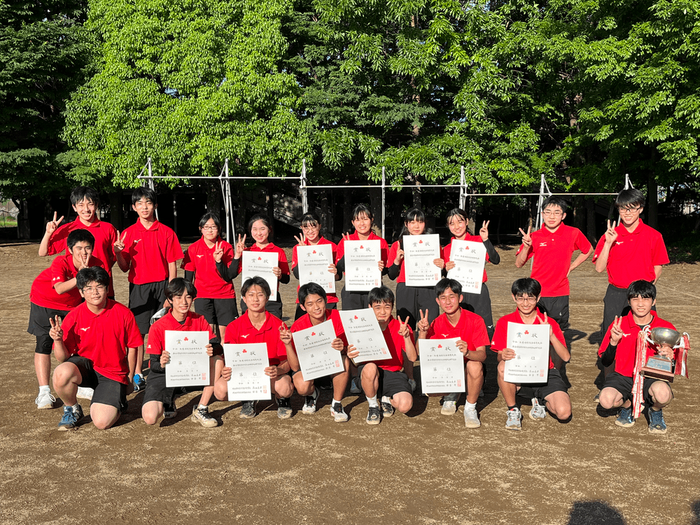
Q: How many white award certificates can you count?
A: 11